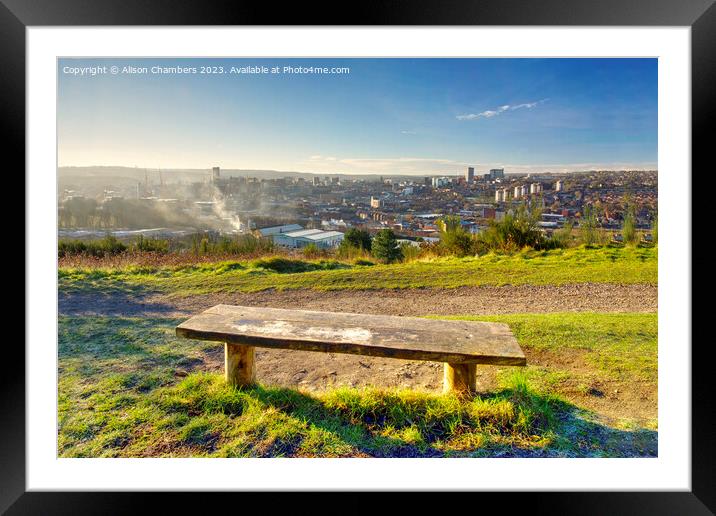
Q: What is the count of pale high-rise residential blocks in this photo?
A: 7